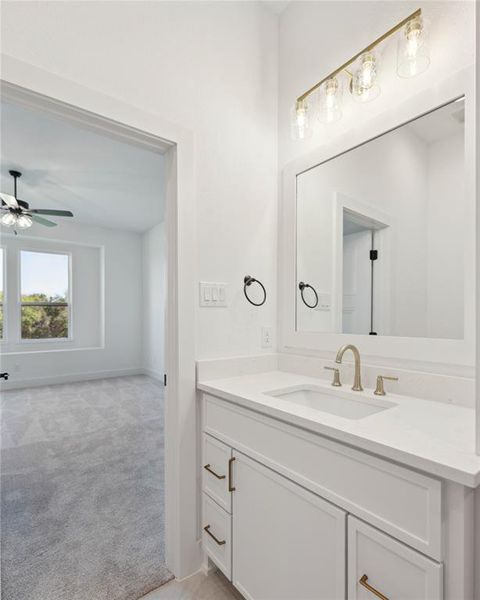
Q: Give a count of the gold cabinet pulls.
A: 4